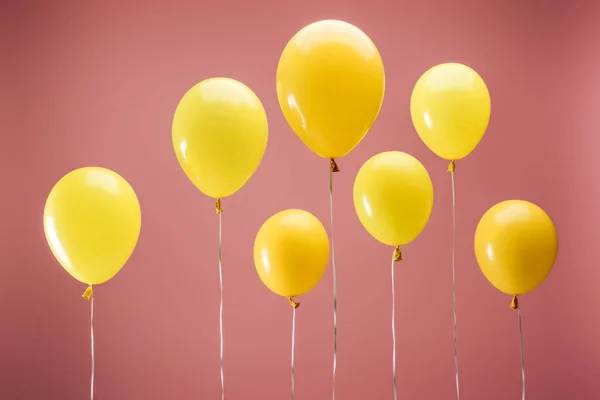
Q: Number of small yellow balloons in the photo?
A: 4